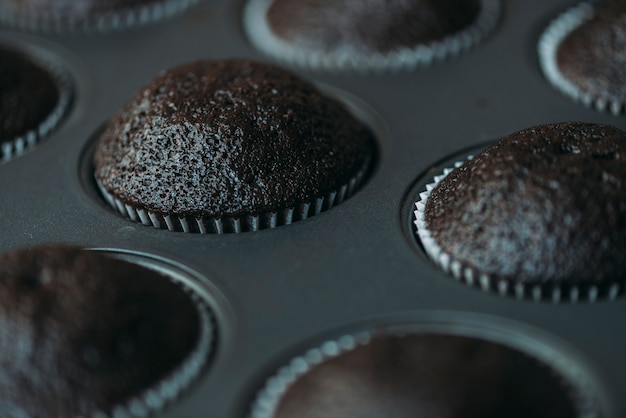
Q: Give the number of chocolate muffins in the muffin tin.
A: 8